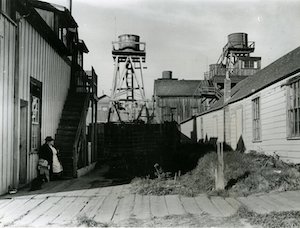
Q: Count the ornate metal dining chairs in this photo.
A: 0